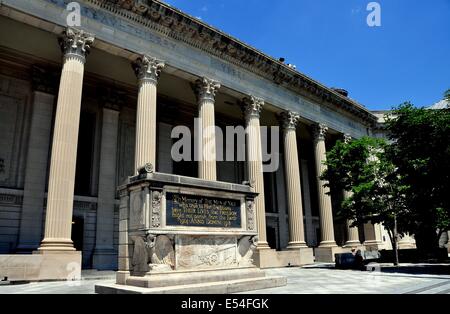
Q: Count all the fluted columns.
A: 7